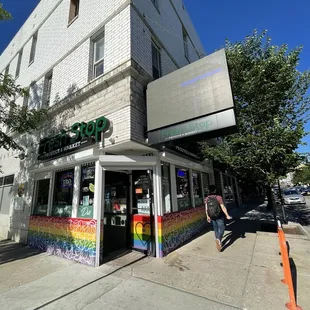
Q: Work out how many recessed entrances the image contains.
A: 1